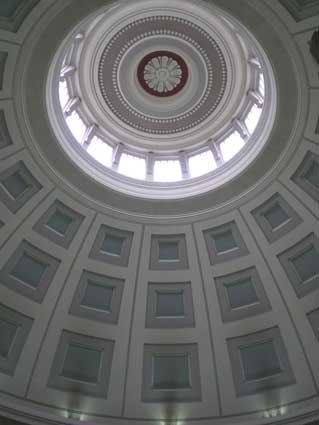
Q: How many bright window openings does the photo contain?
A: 9